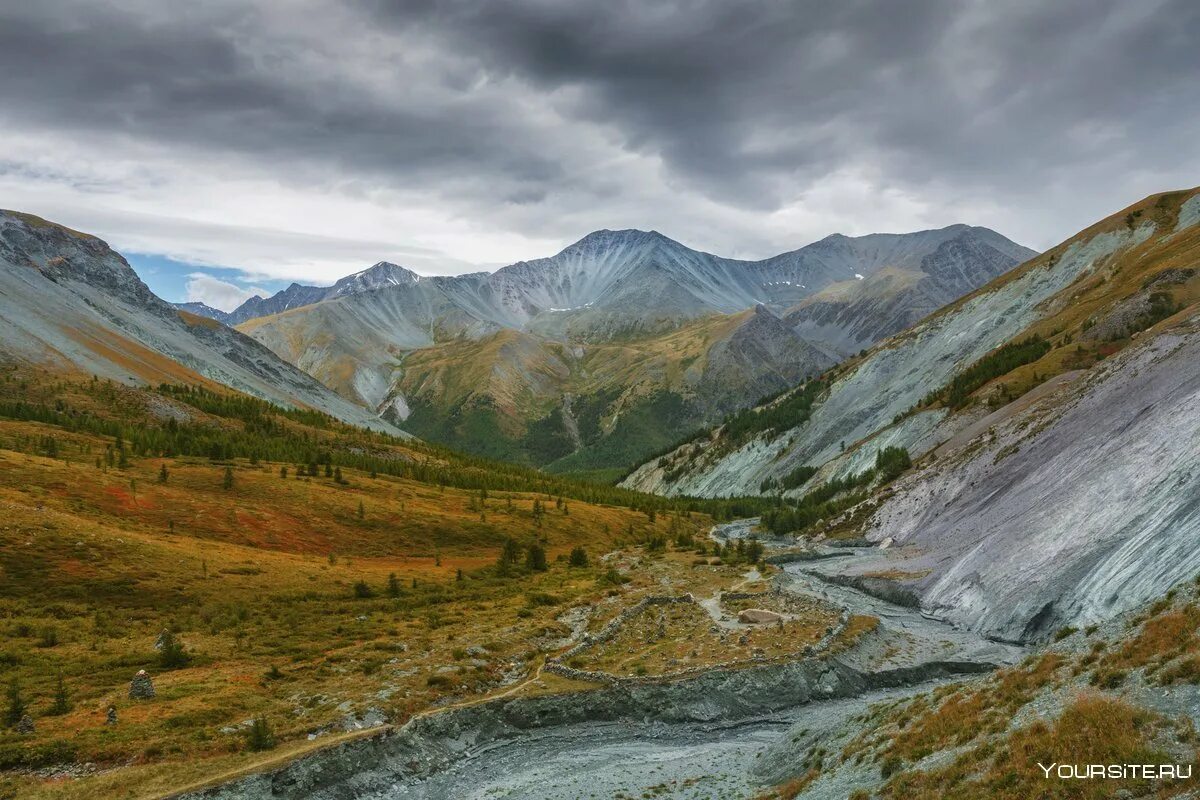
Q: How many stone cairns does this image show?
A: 4